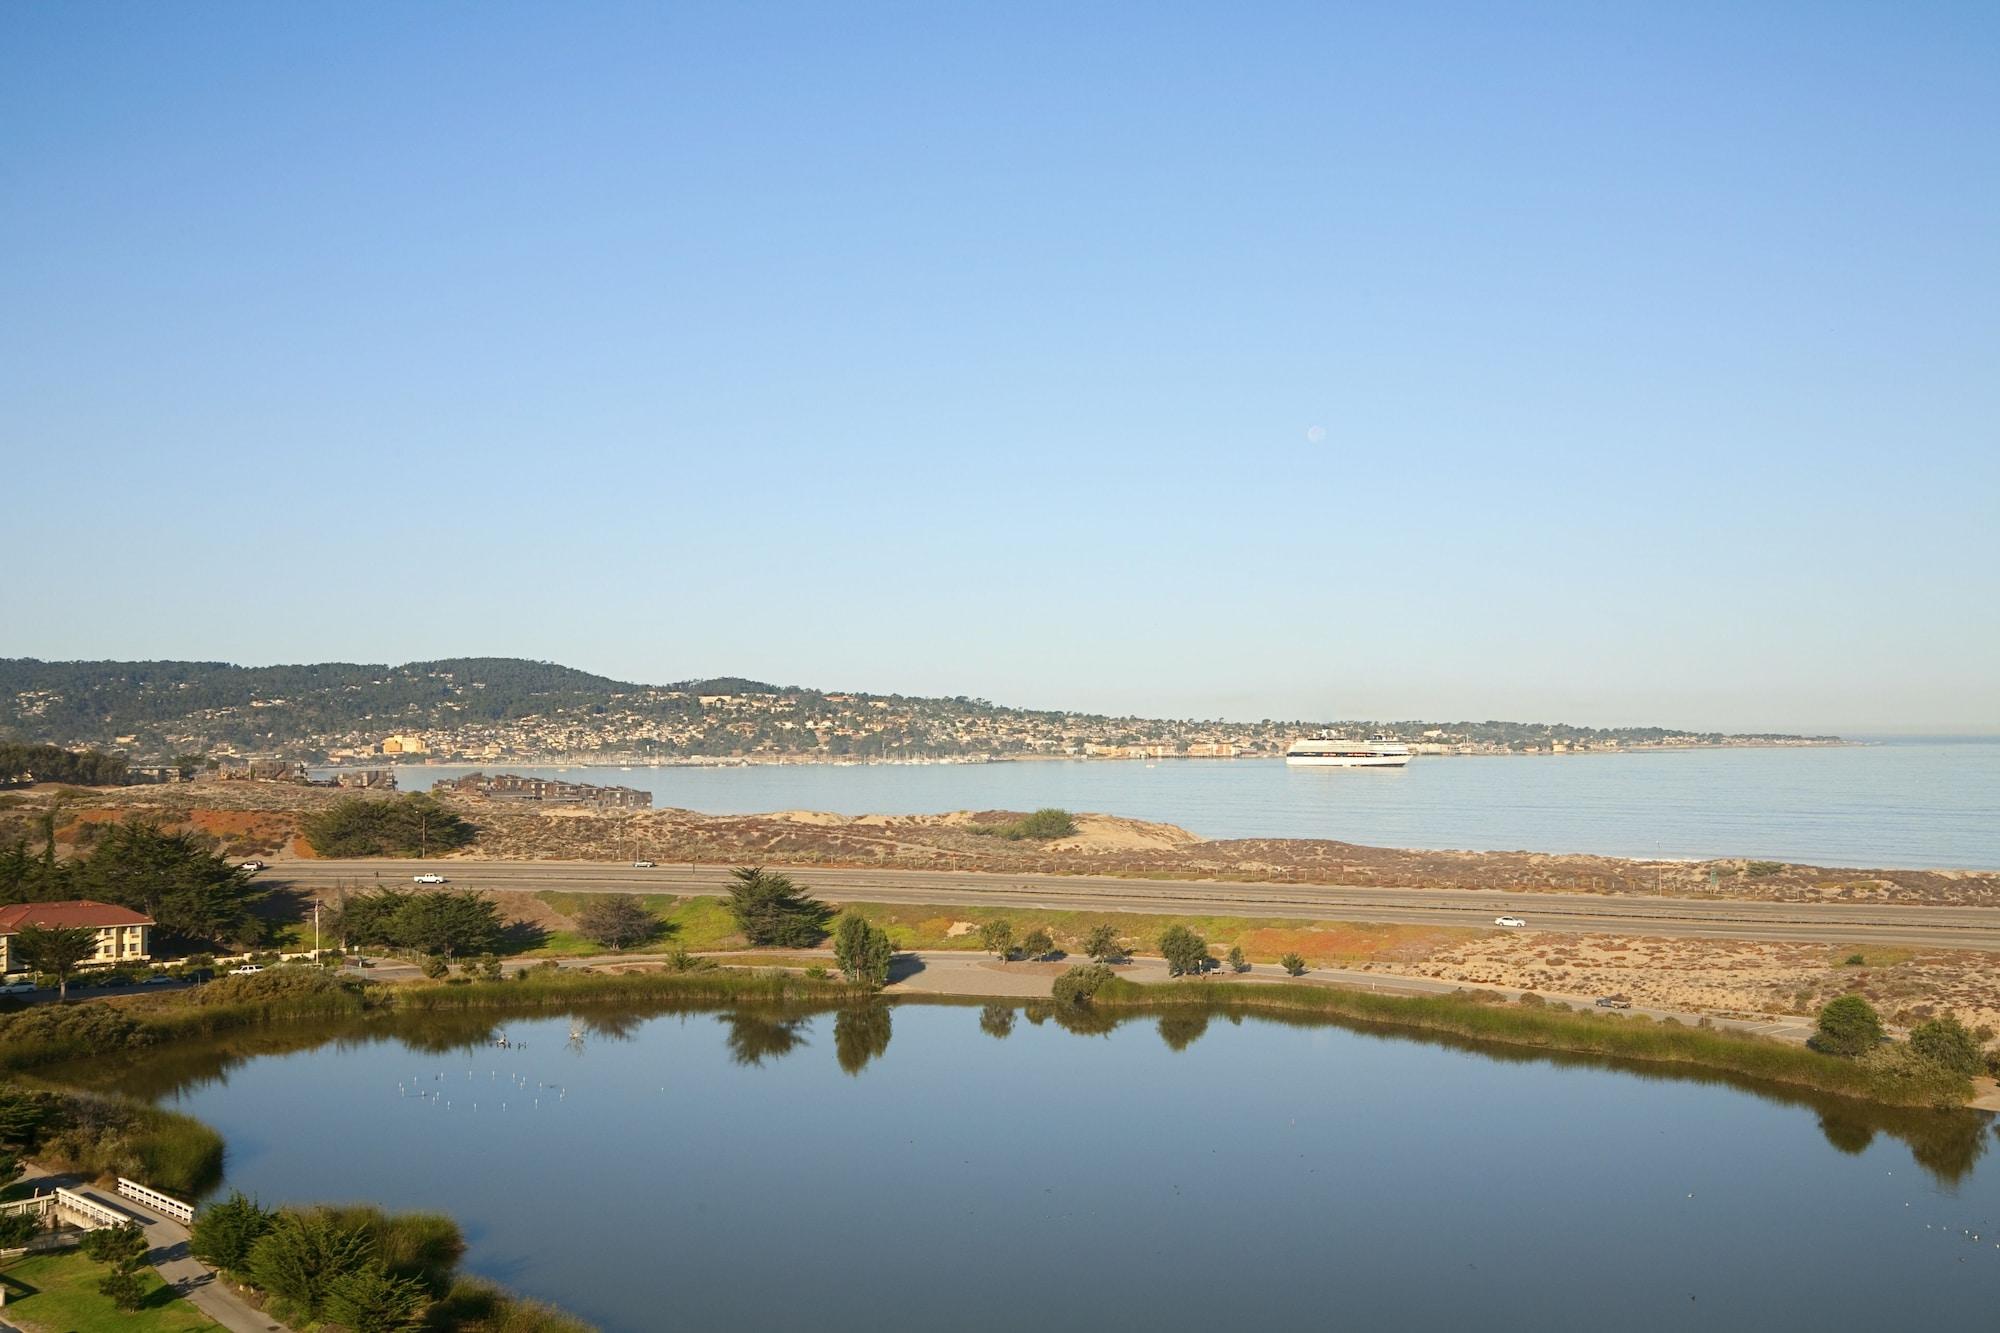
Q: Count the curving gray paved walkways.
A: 1